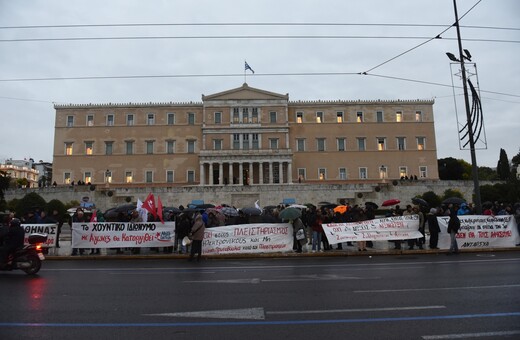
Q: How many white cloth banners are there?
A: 5